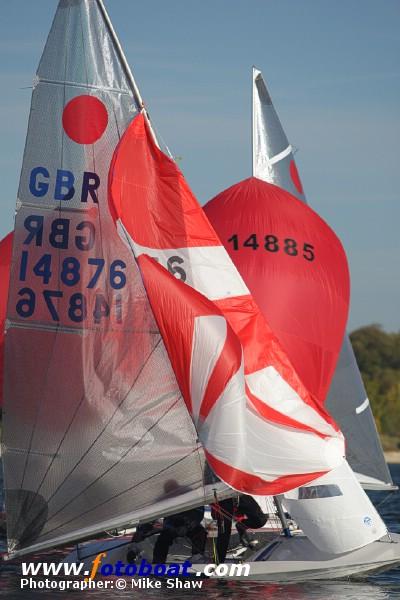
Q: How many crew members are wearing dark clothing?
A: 2